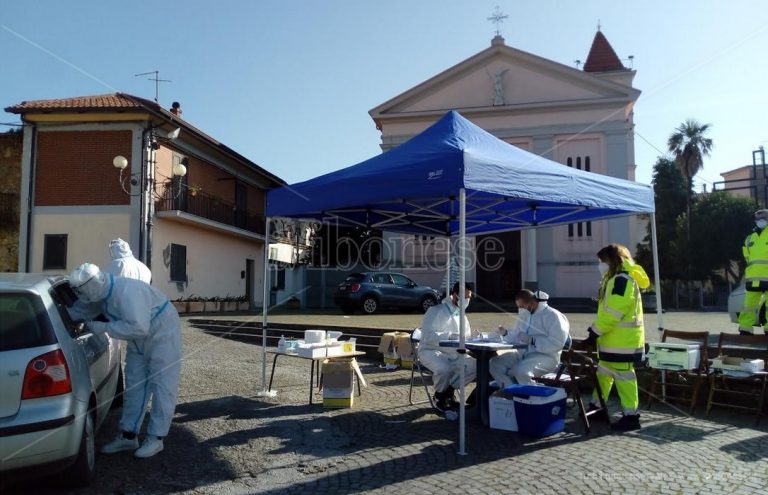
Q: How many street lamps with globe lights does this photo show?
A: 2